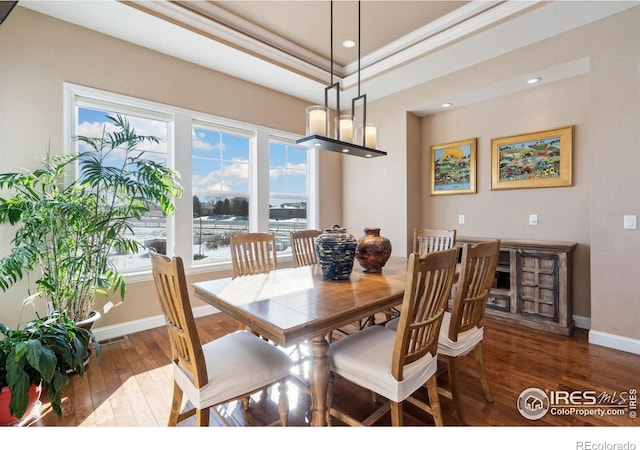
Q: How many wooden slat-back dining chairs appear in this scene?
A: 6